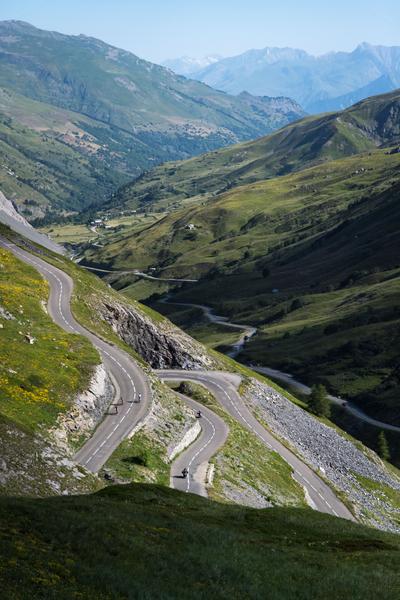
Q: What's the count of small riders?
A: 5